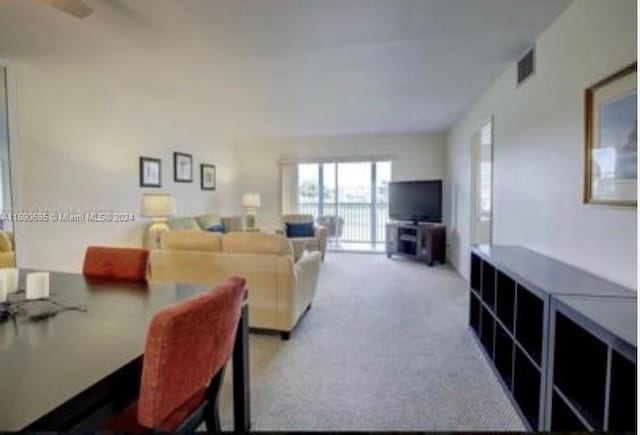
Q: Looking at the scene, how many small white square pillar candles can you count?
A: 3